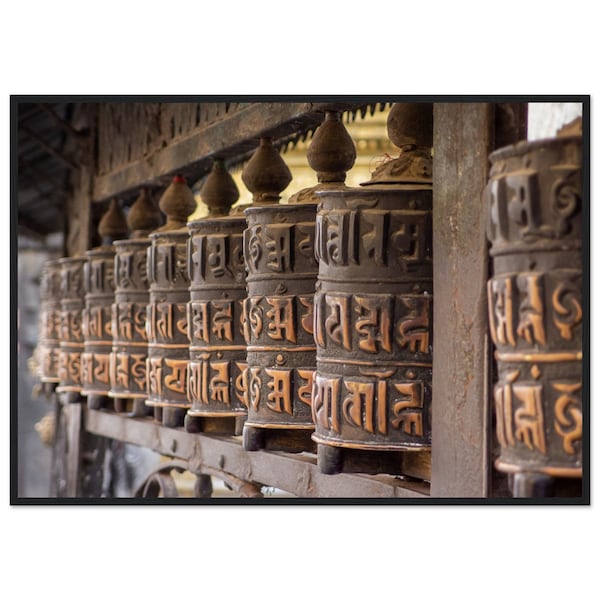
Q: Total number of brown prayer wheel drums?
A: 9